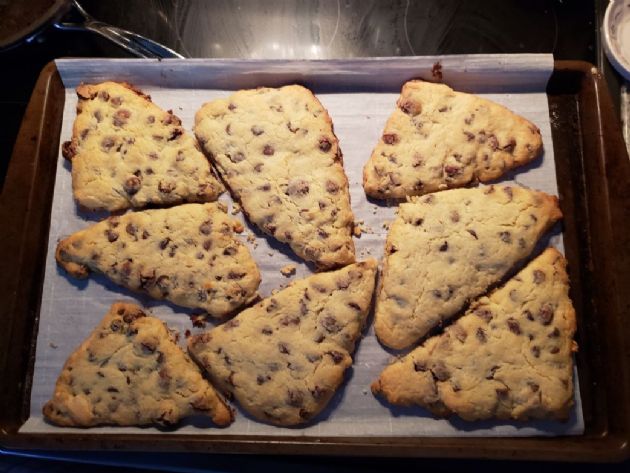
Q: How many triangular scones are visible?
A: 8